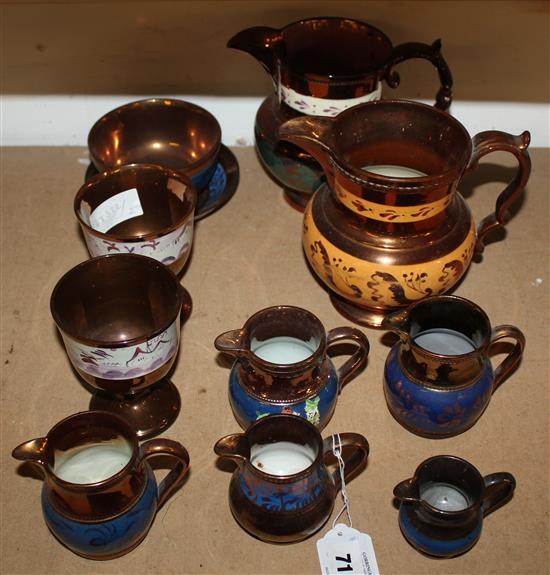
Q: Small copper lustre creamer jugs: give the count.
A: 5